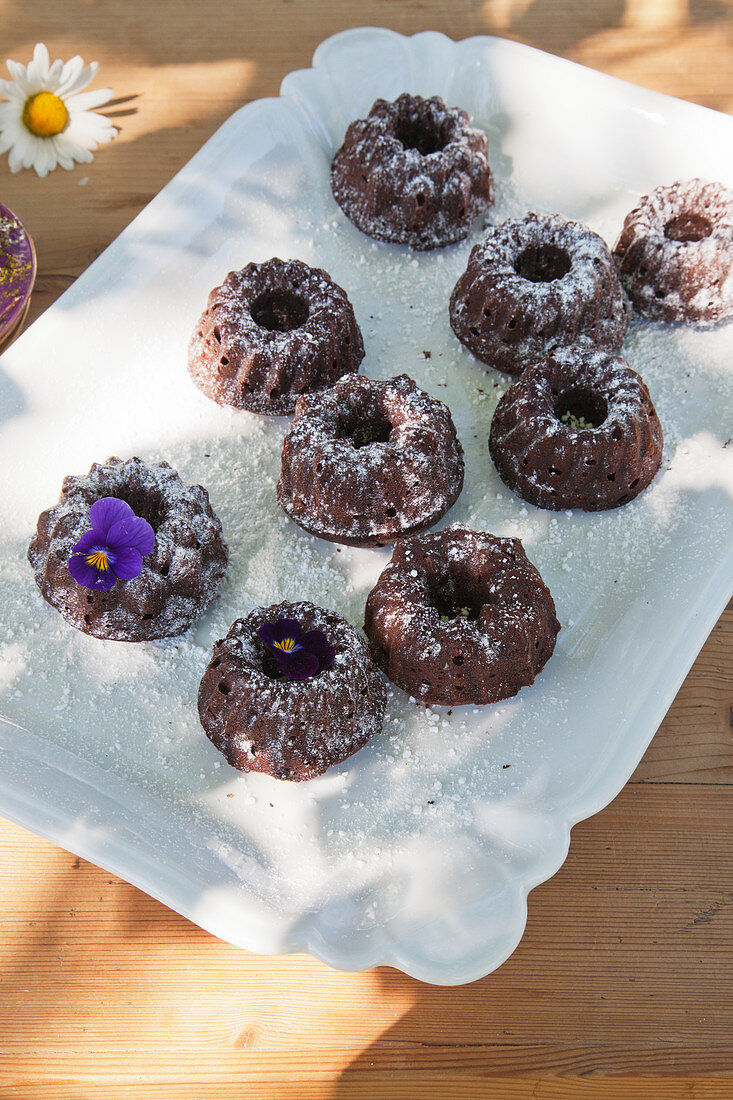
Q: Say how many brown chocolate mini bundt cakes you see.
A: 9